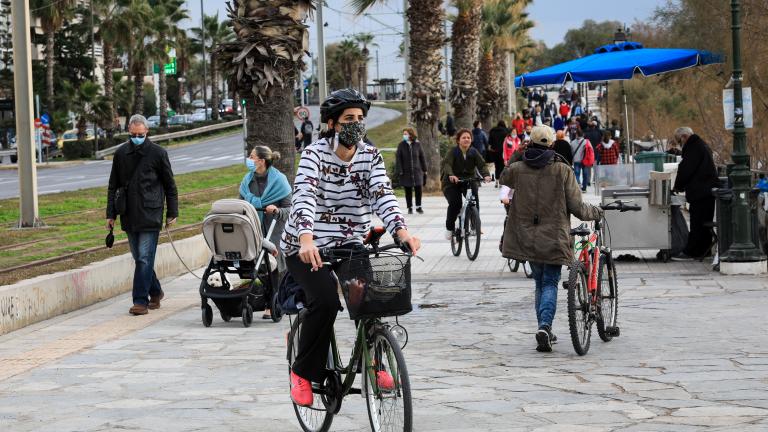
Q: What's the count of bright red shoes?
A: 2